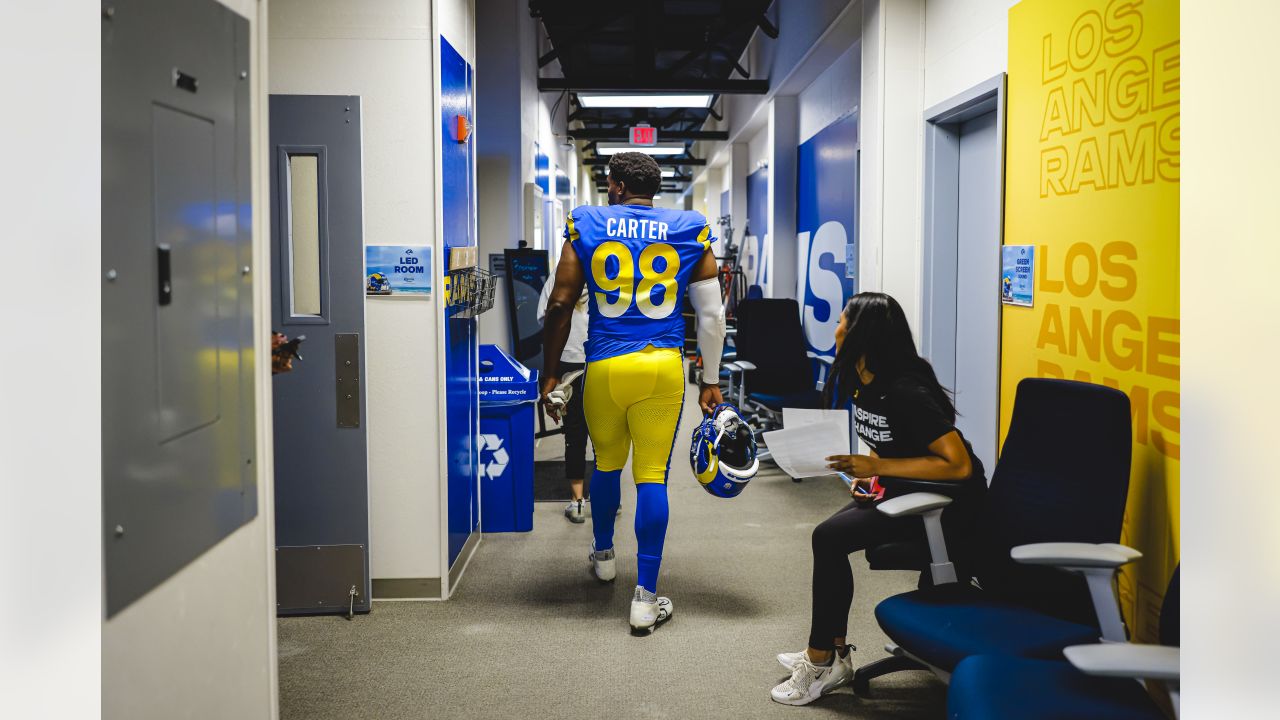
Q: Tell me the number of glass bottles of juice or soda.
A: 0